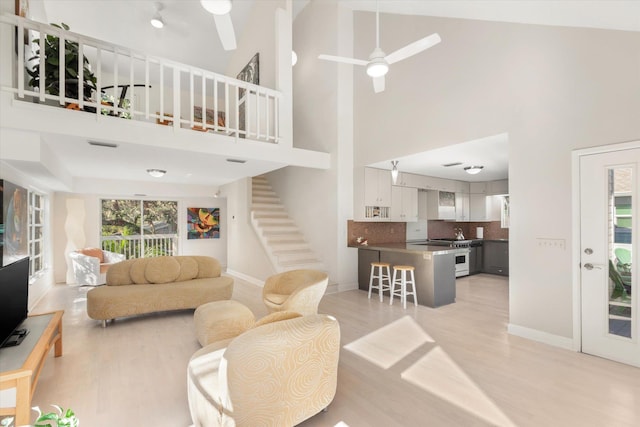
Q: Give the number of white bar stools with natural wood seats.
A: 2